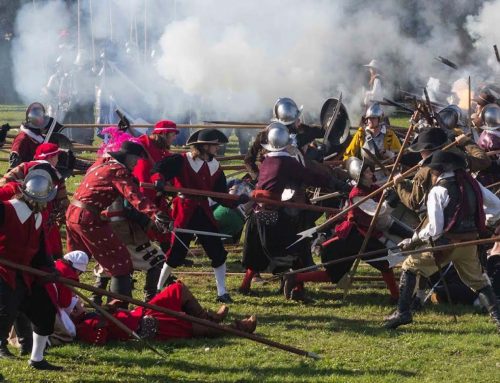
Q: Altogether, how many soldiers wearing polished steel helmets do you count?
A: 8